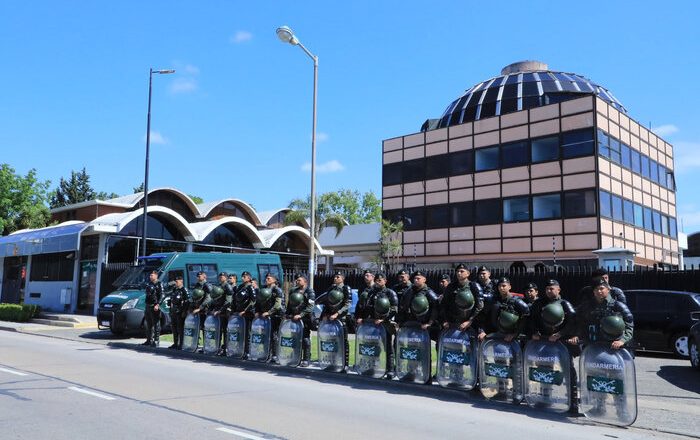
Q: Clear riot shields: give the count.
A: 12